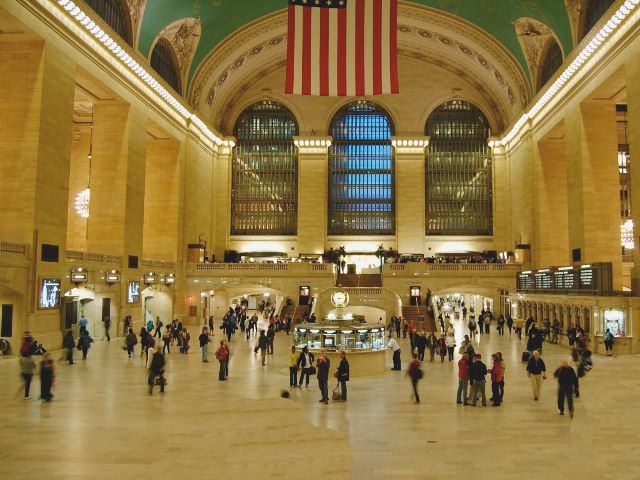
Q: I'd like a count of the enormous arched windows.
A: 3